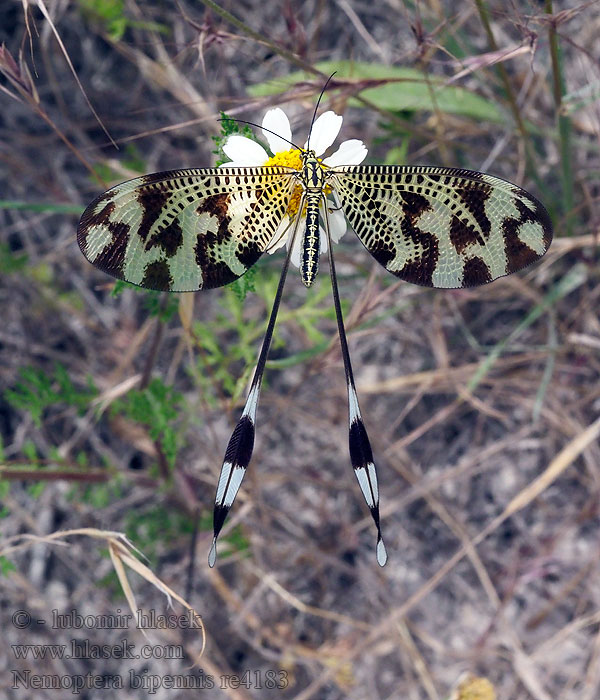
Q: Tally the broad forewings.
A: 2